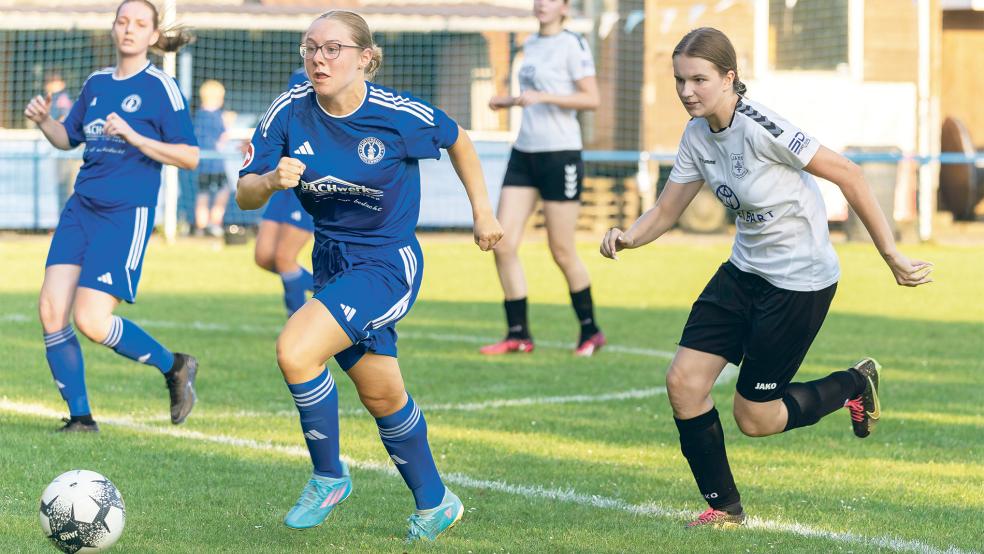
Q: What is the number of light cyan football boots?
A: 2